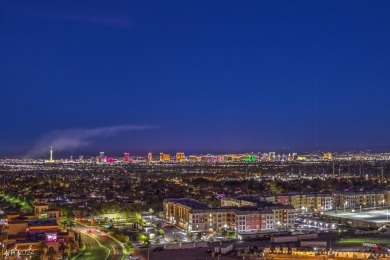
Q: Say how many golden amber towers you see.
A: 3